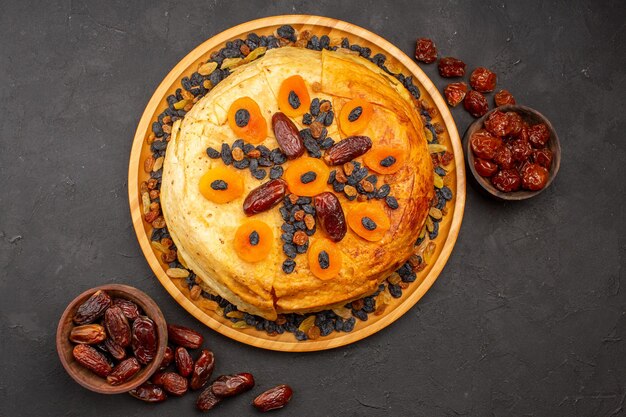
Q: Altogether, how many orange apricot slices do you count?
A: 9